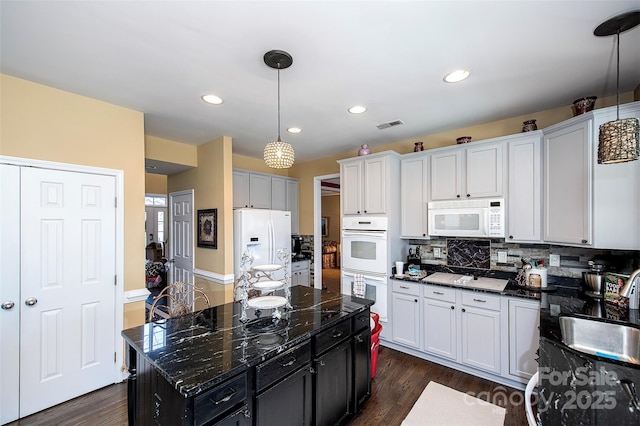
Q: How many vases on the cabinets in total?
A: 5